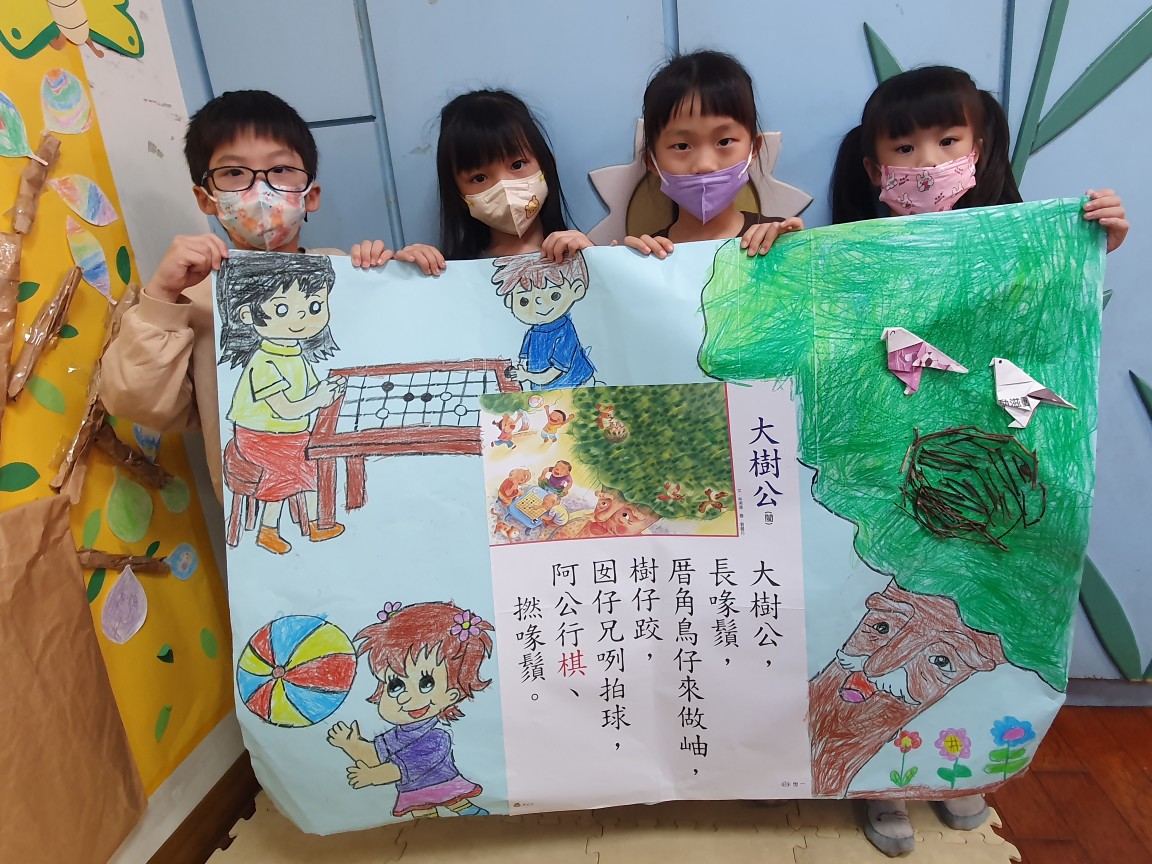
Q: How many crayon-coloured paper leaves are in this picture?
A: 9